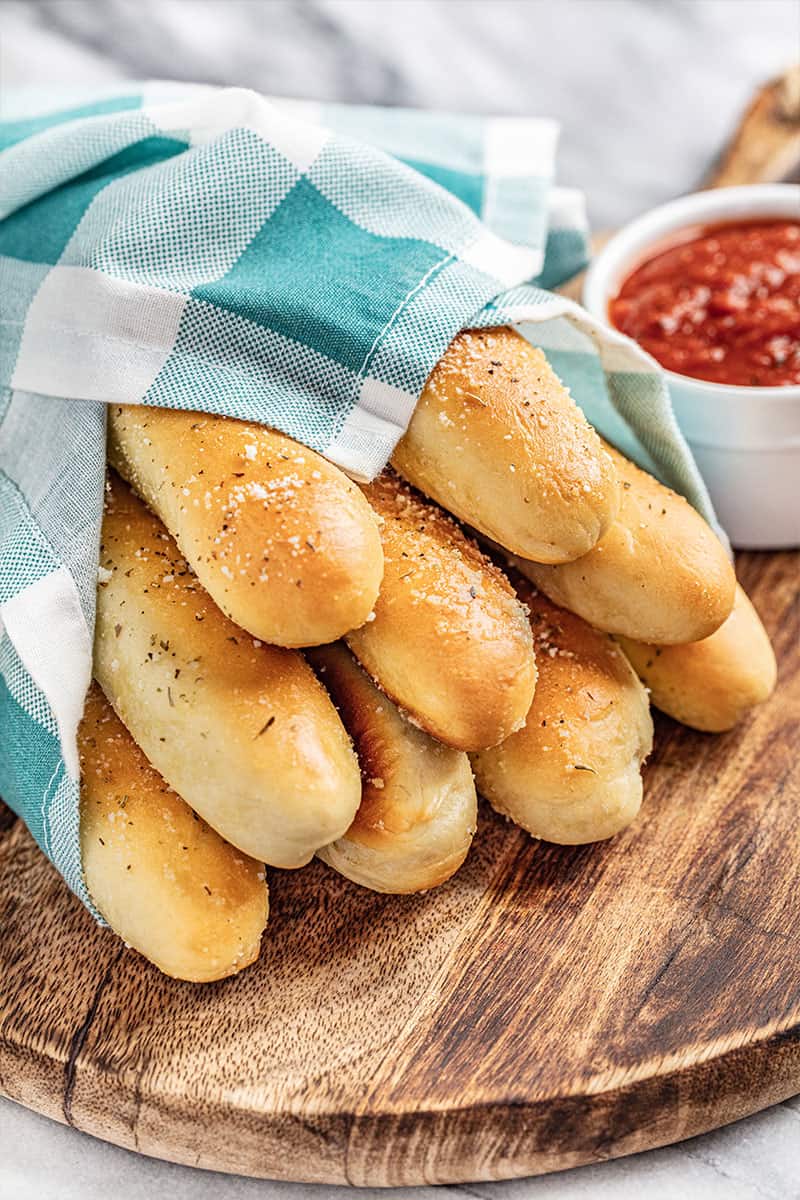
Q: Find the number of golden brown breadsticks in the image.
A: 9